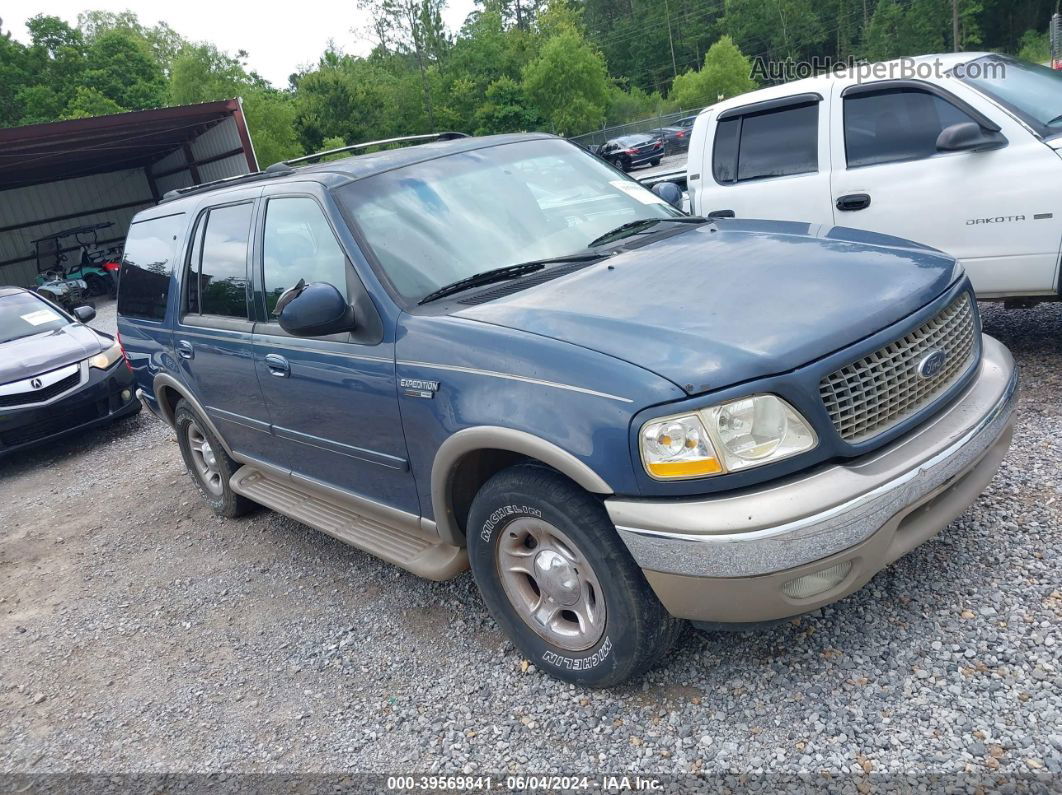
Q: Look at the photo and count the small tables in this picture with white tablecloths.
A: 0